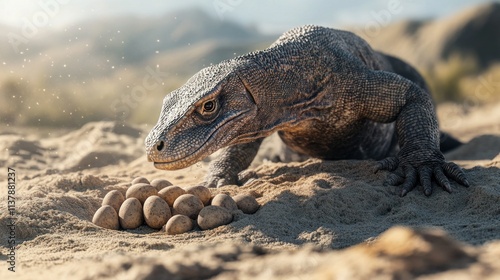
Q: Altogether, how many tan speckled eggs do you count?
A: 14